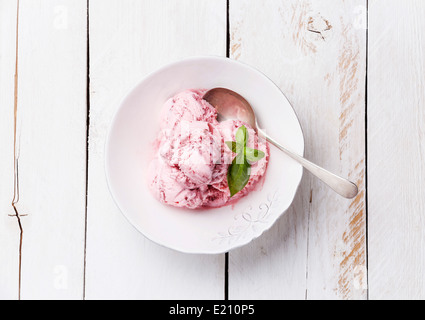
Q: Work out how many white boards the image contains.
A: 4